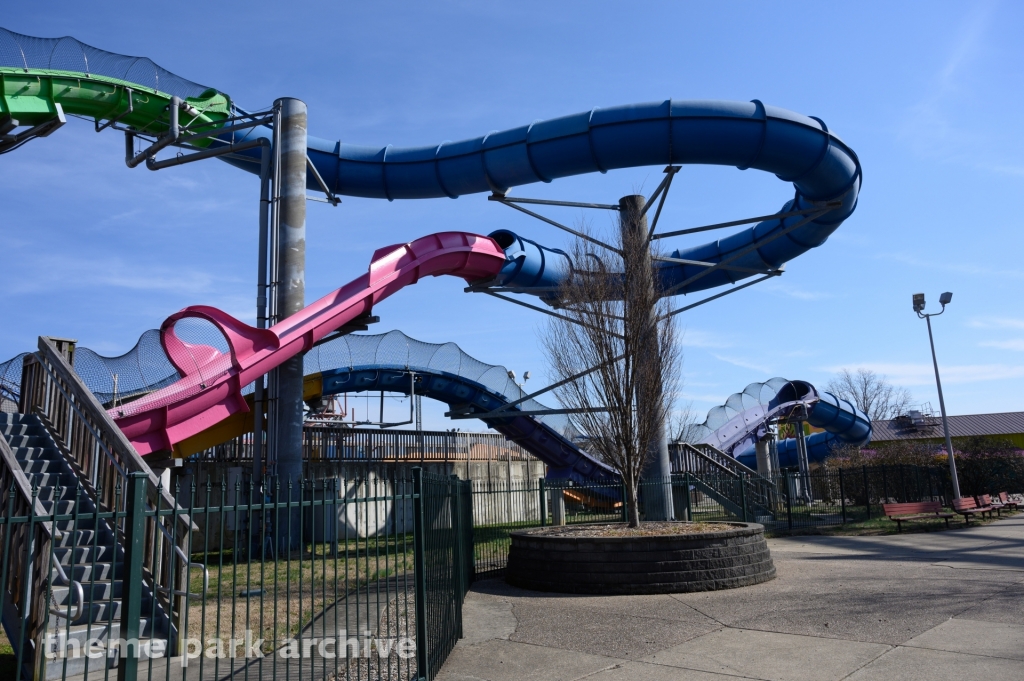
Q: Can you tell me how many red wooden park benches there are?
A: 4